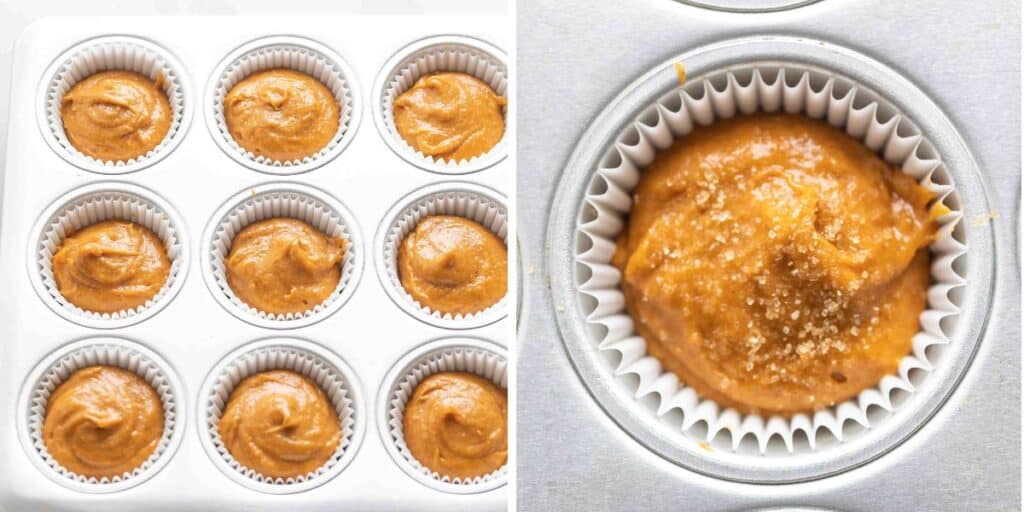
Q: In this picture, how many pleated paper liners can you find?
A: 10